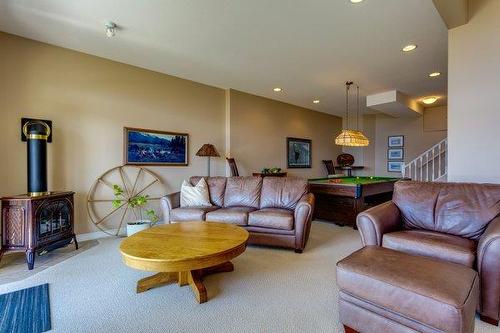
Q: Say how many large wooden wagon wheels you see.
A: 1